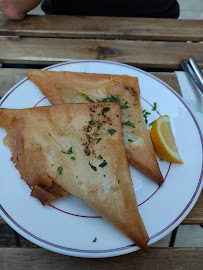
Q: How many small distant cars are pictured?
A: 0